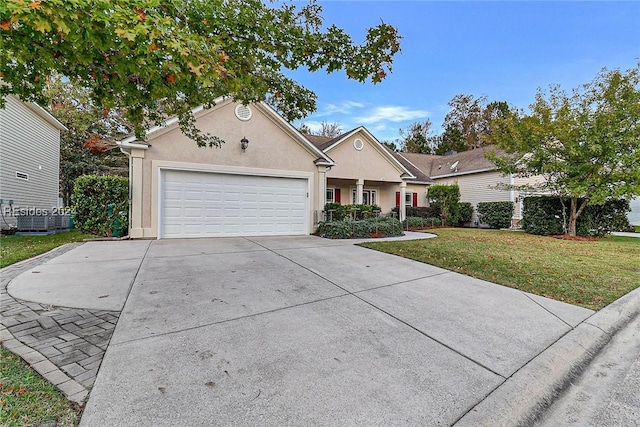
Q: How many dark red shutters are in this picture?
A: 3